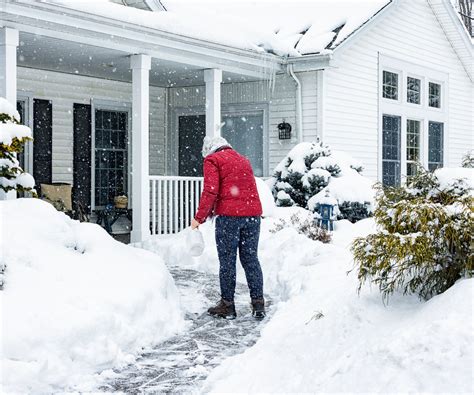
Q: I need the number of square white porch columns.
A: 3